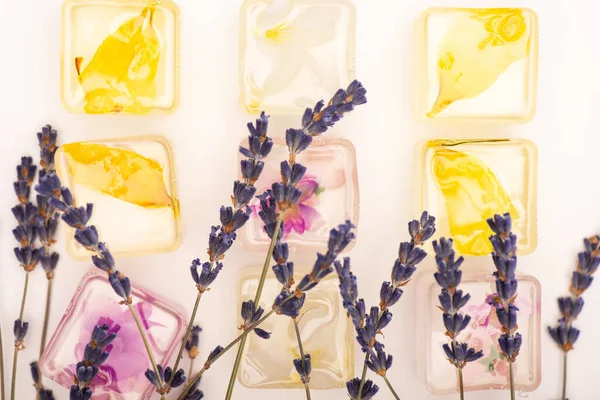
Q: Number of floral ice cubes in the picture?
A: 9